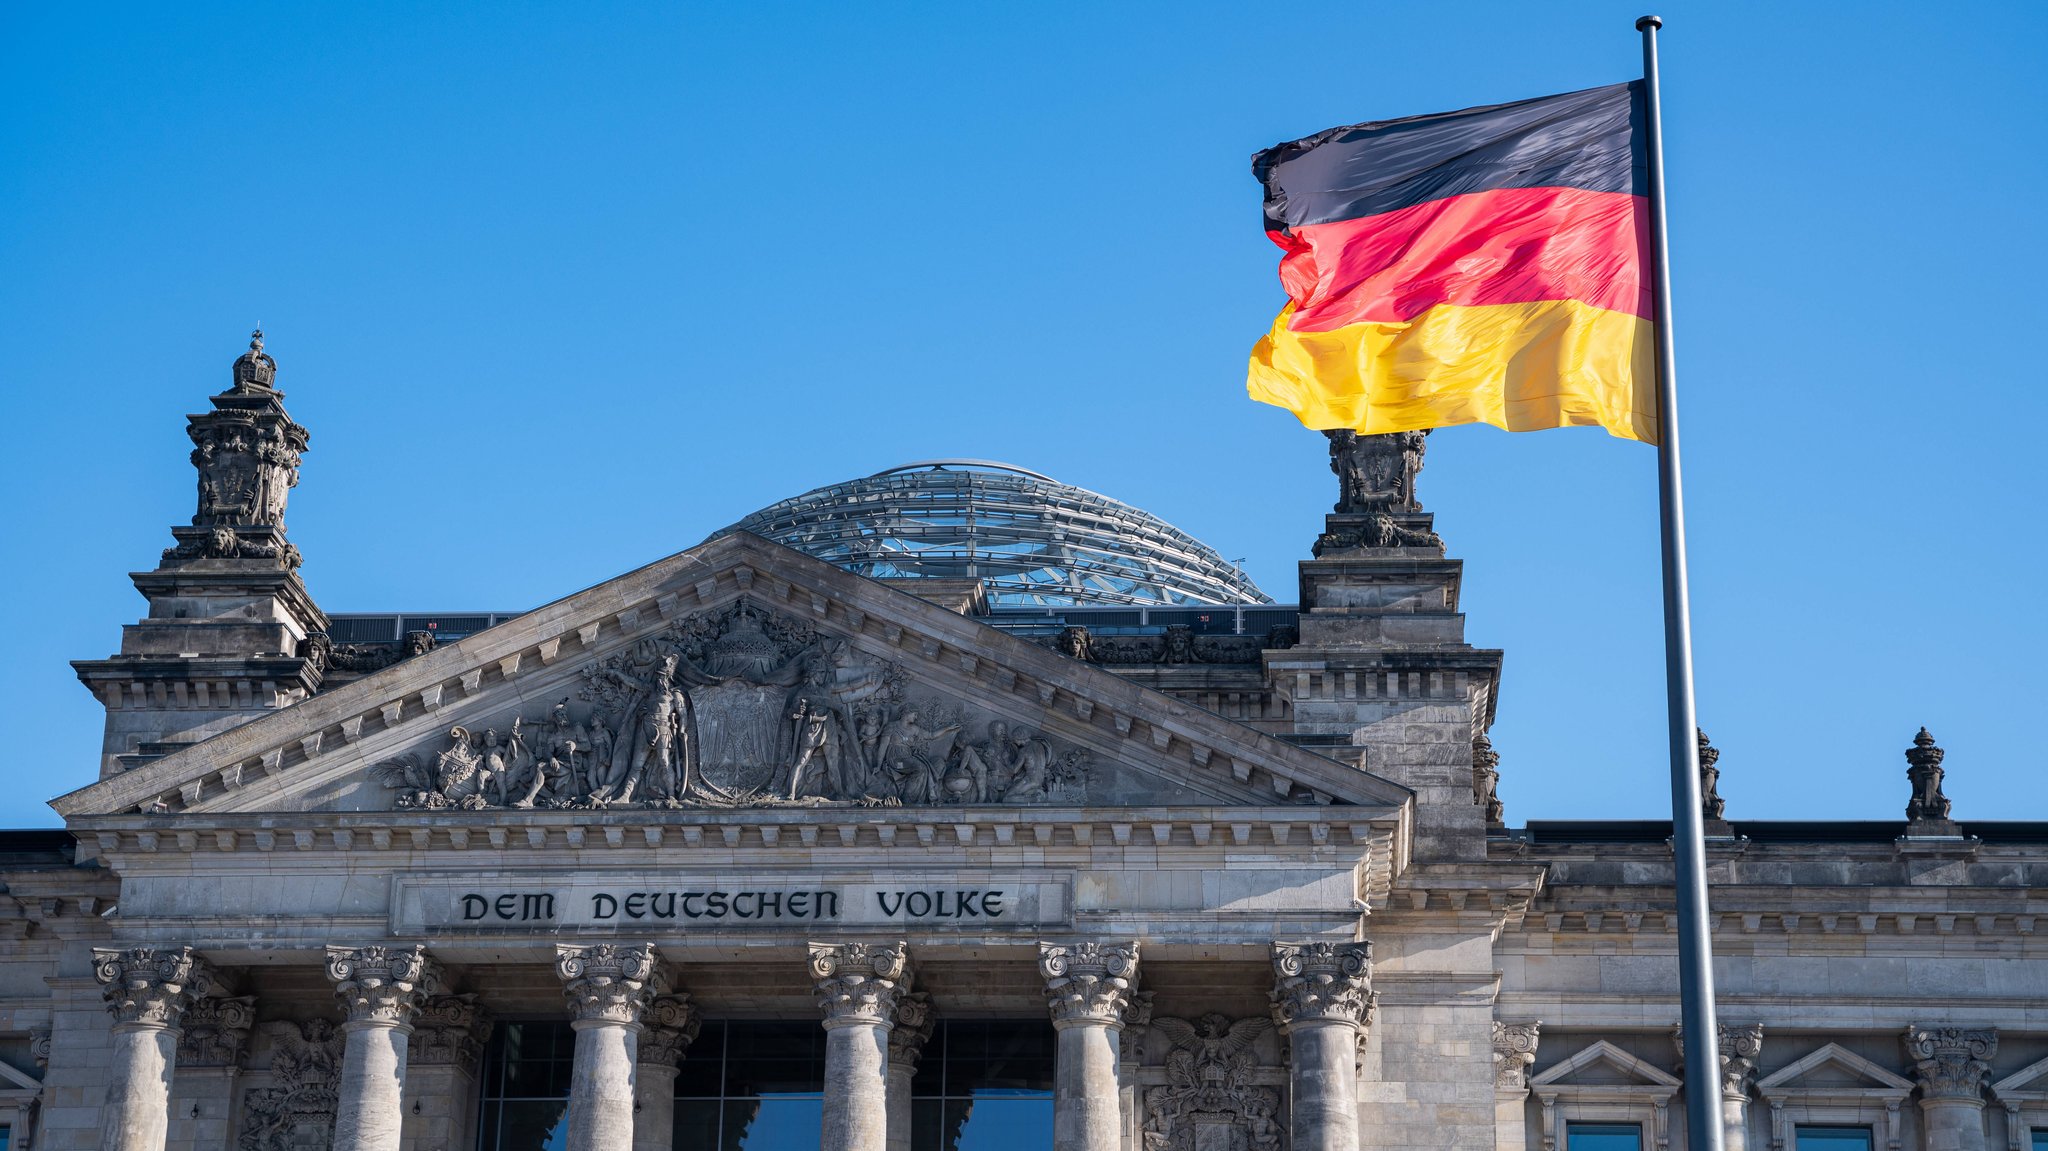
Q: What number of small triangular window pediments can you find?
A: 4